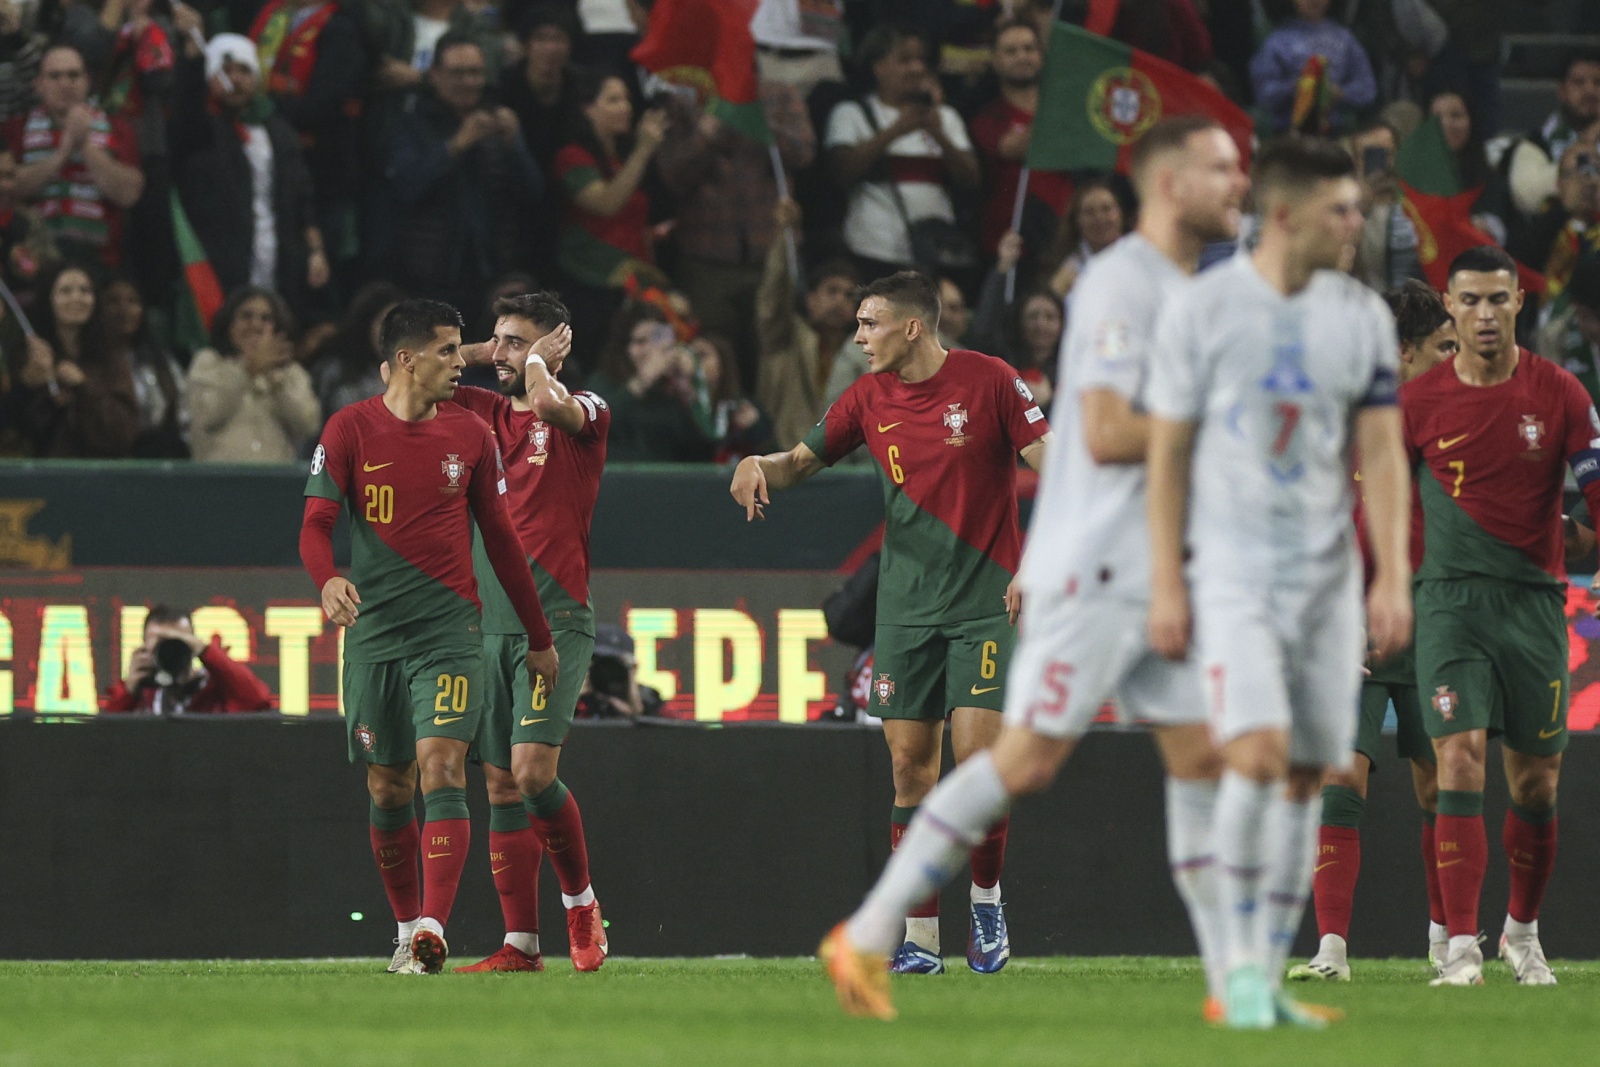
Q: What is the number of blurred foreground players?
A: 2